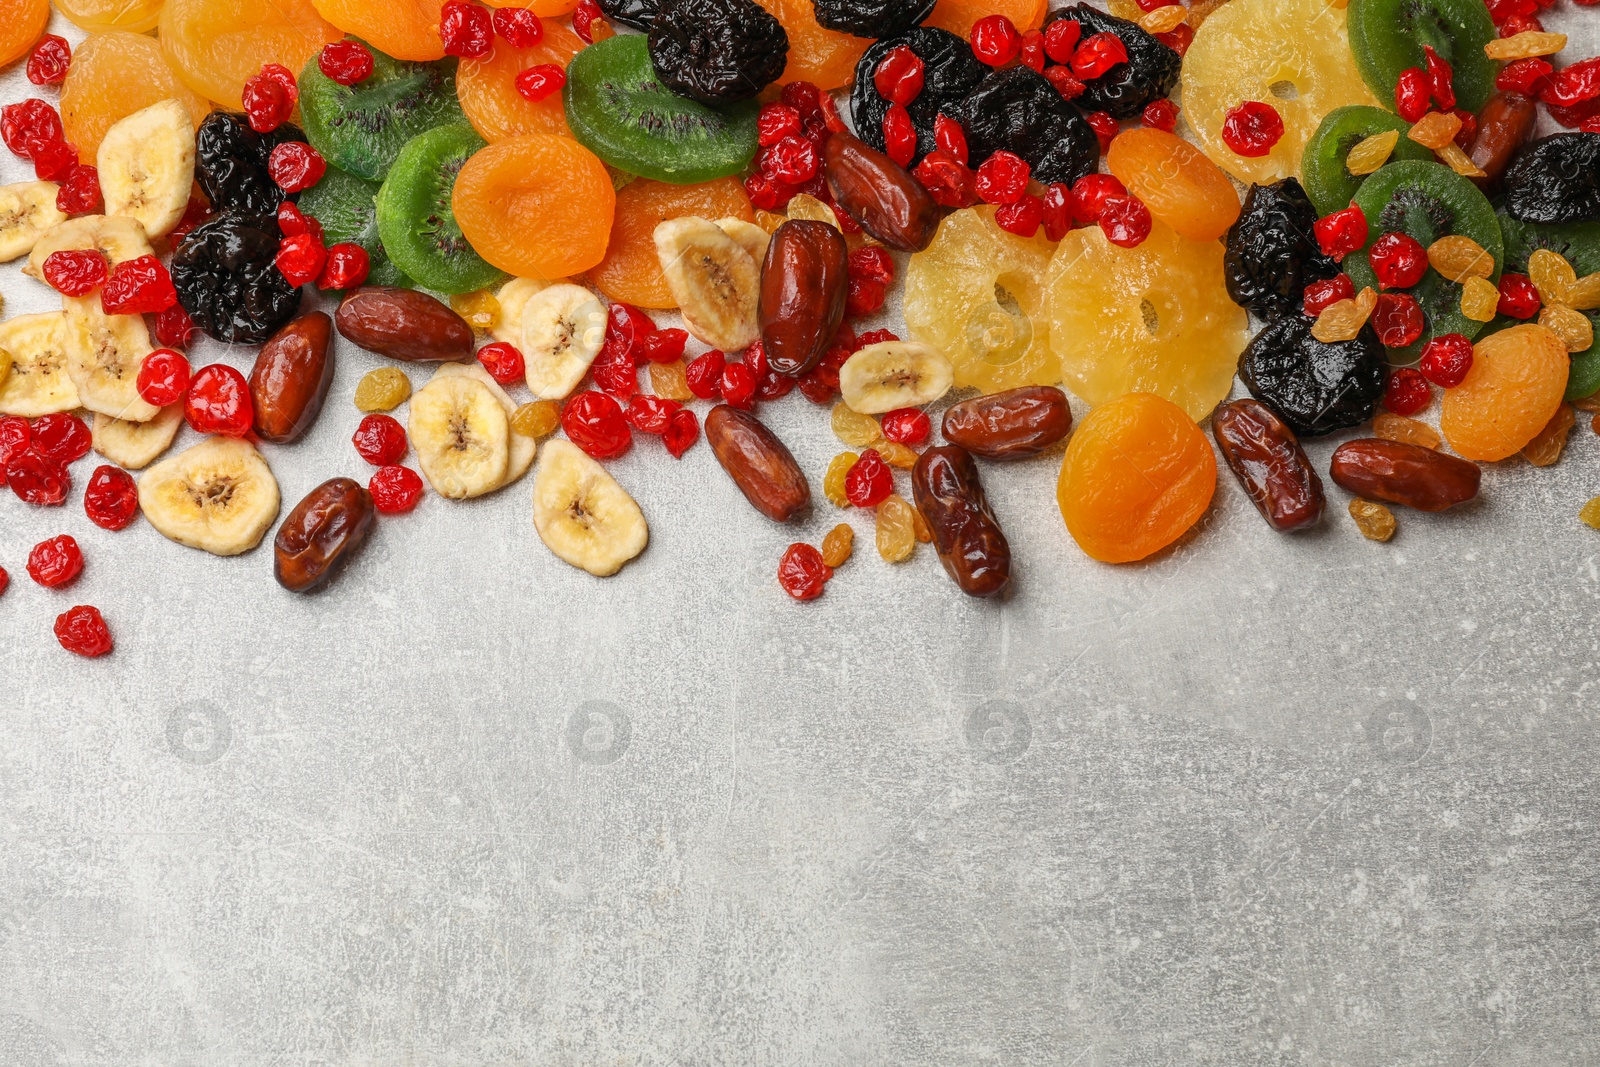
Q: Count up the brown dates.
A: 11